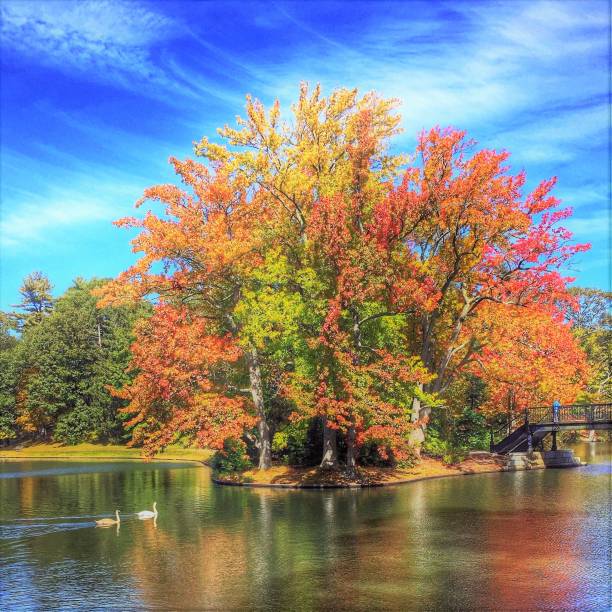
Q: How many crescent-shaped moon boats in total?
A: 0